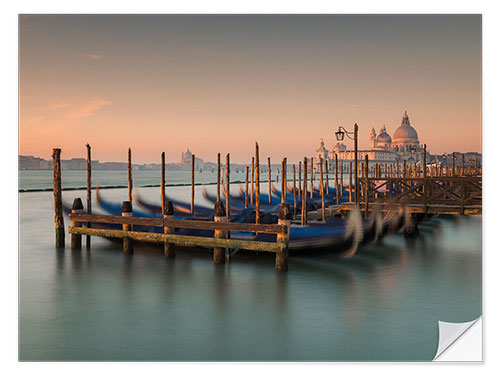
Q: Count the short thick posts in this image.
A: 5